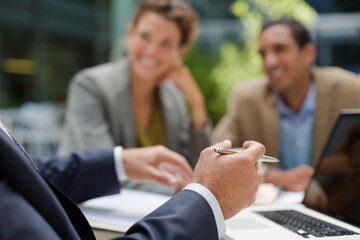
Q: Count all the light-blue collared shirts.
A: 1